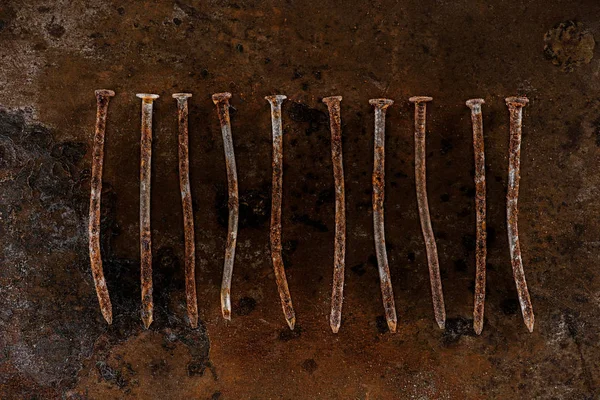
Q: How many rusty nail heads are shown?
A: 10